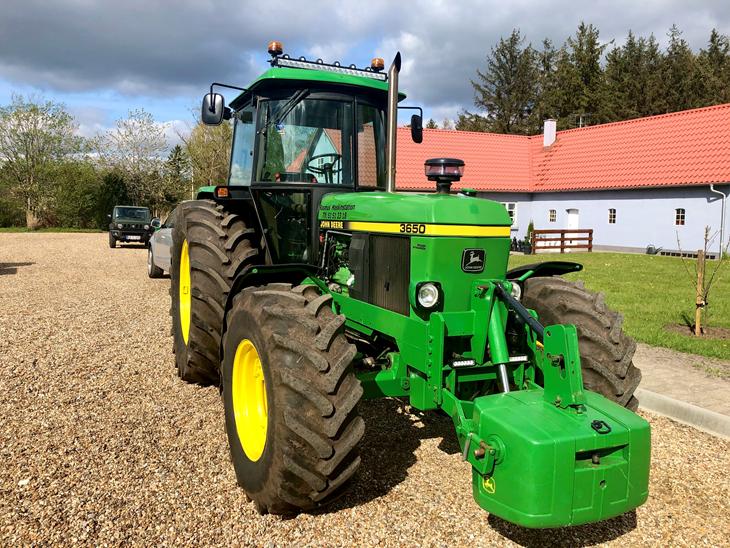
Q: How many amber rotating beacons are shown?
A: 2